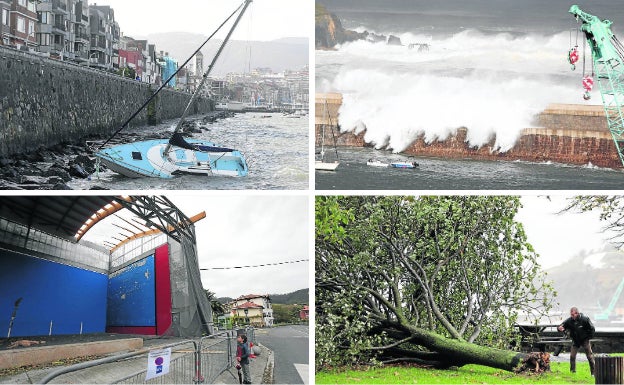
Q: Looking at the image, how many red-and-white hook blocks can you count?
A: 2